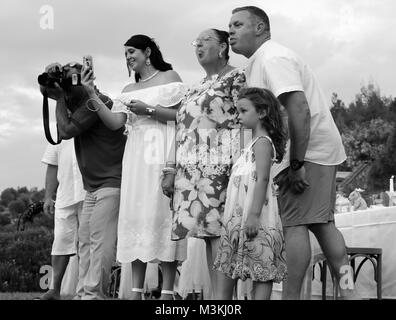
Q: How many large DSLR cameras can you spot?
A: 1